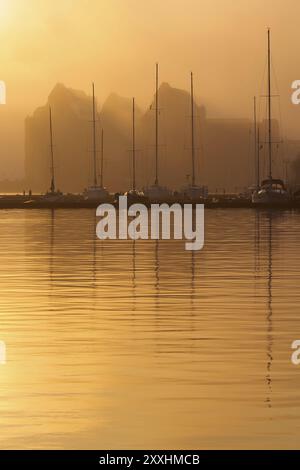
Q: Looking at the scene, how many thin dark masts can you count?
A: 9